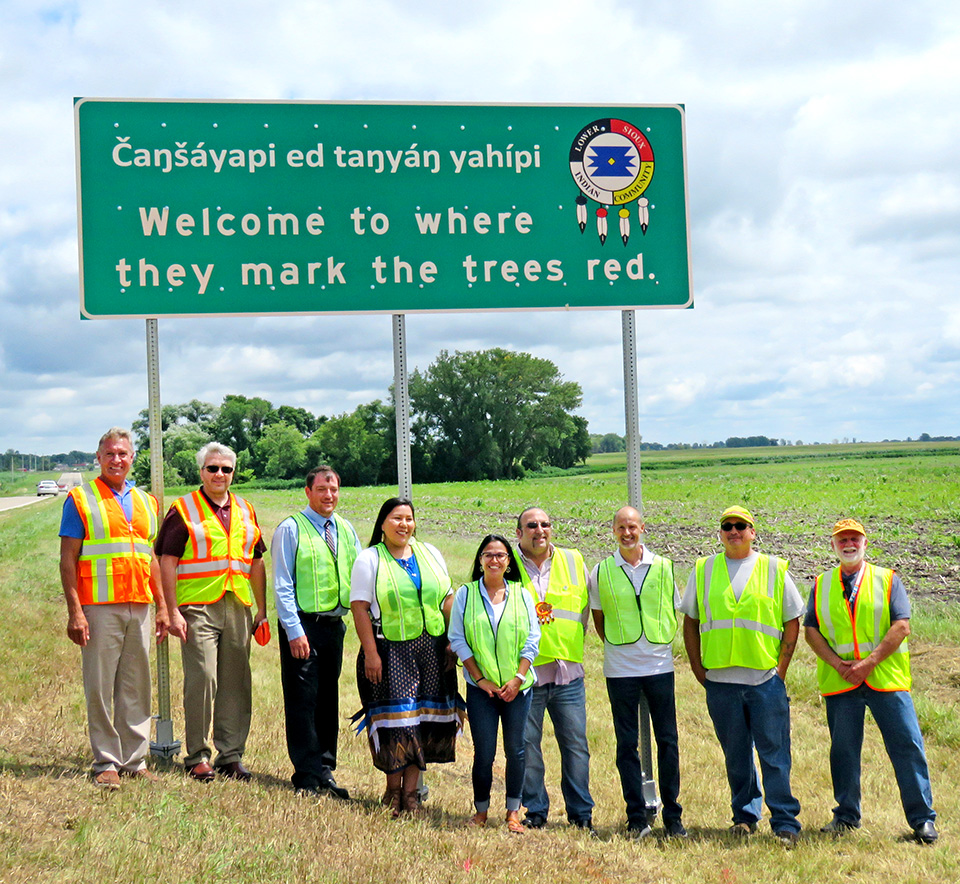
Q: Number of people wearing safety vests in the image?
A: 9